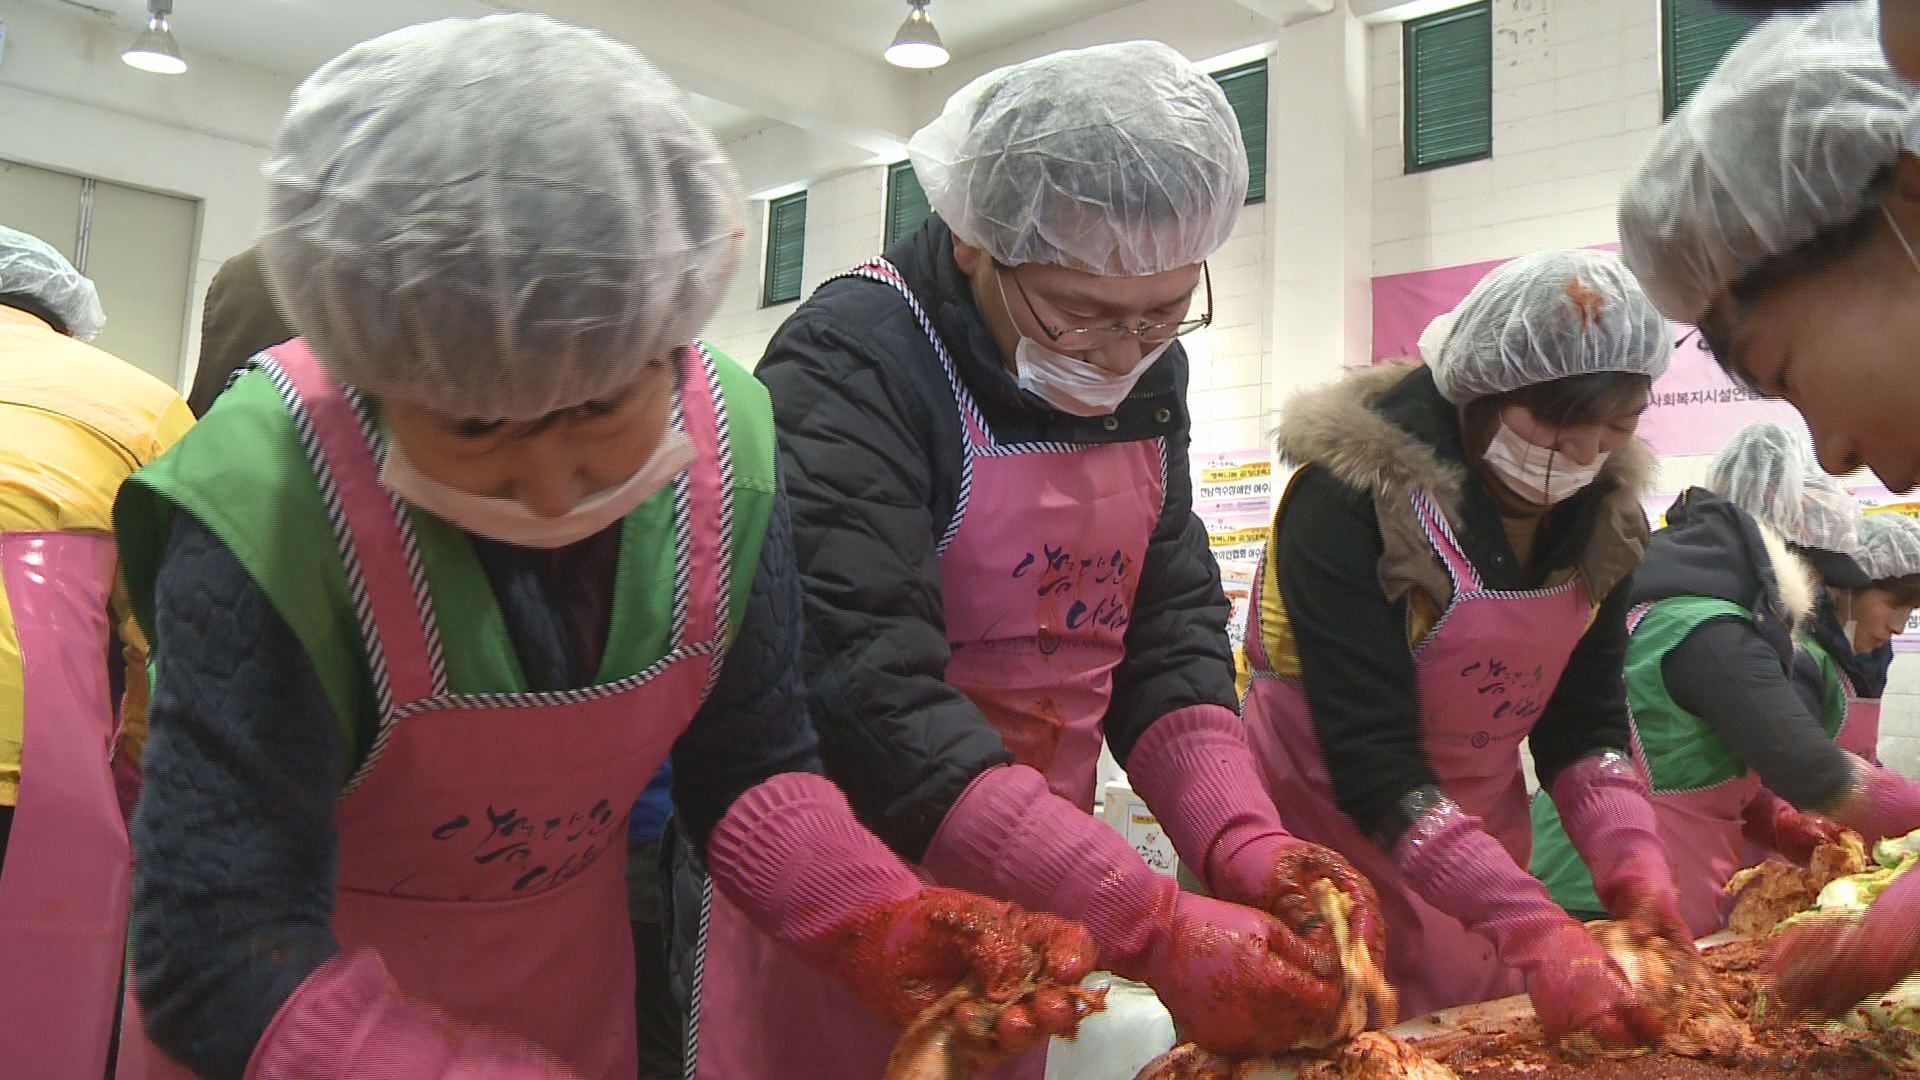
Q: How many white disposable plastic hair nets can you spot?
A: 7